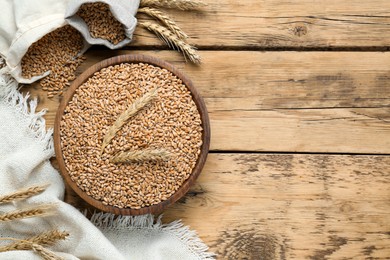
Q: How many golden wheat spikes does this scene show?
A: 9